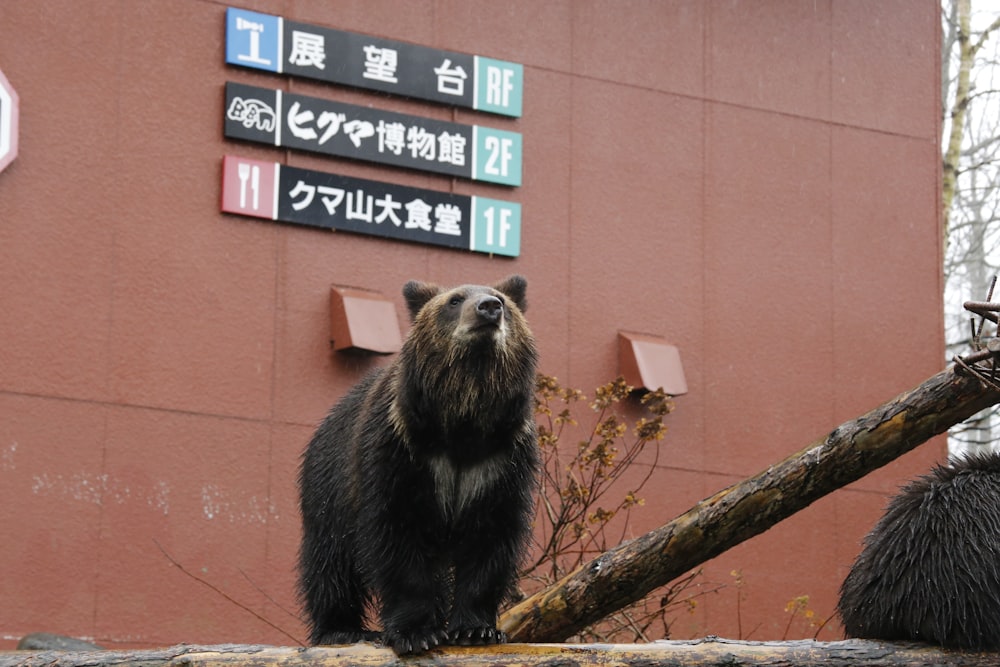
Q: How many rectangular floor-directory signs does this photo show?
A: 3